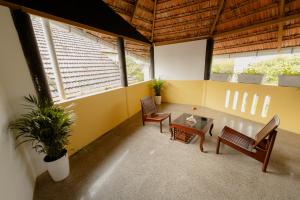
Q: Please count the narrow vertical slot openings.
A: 5